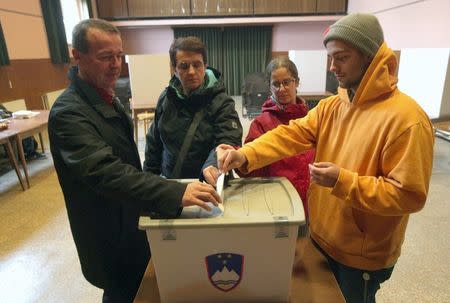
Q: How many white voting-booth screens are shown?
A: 3